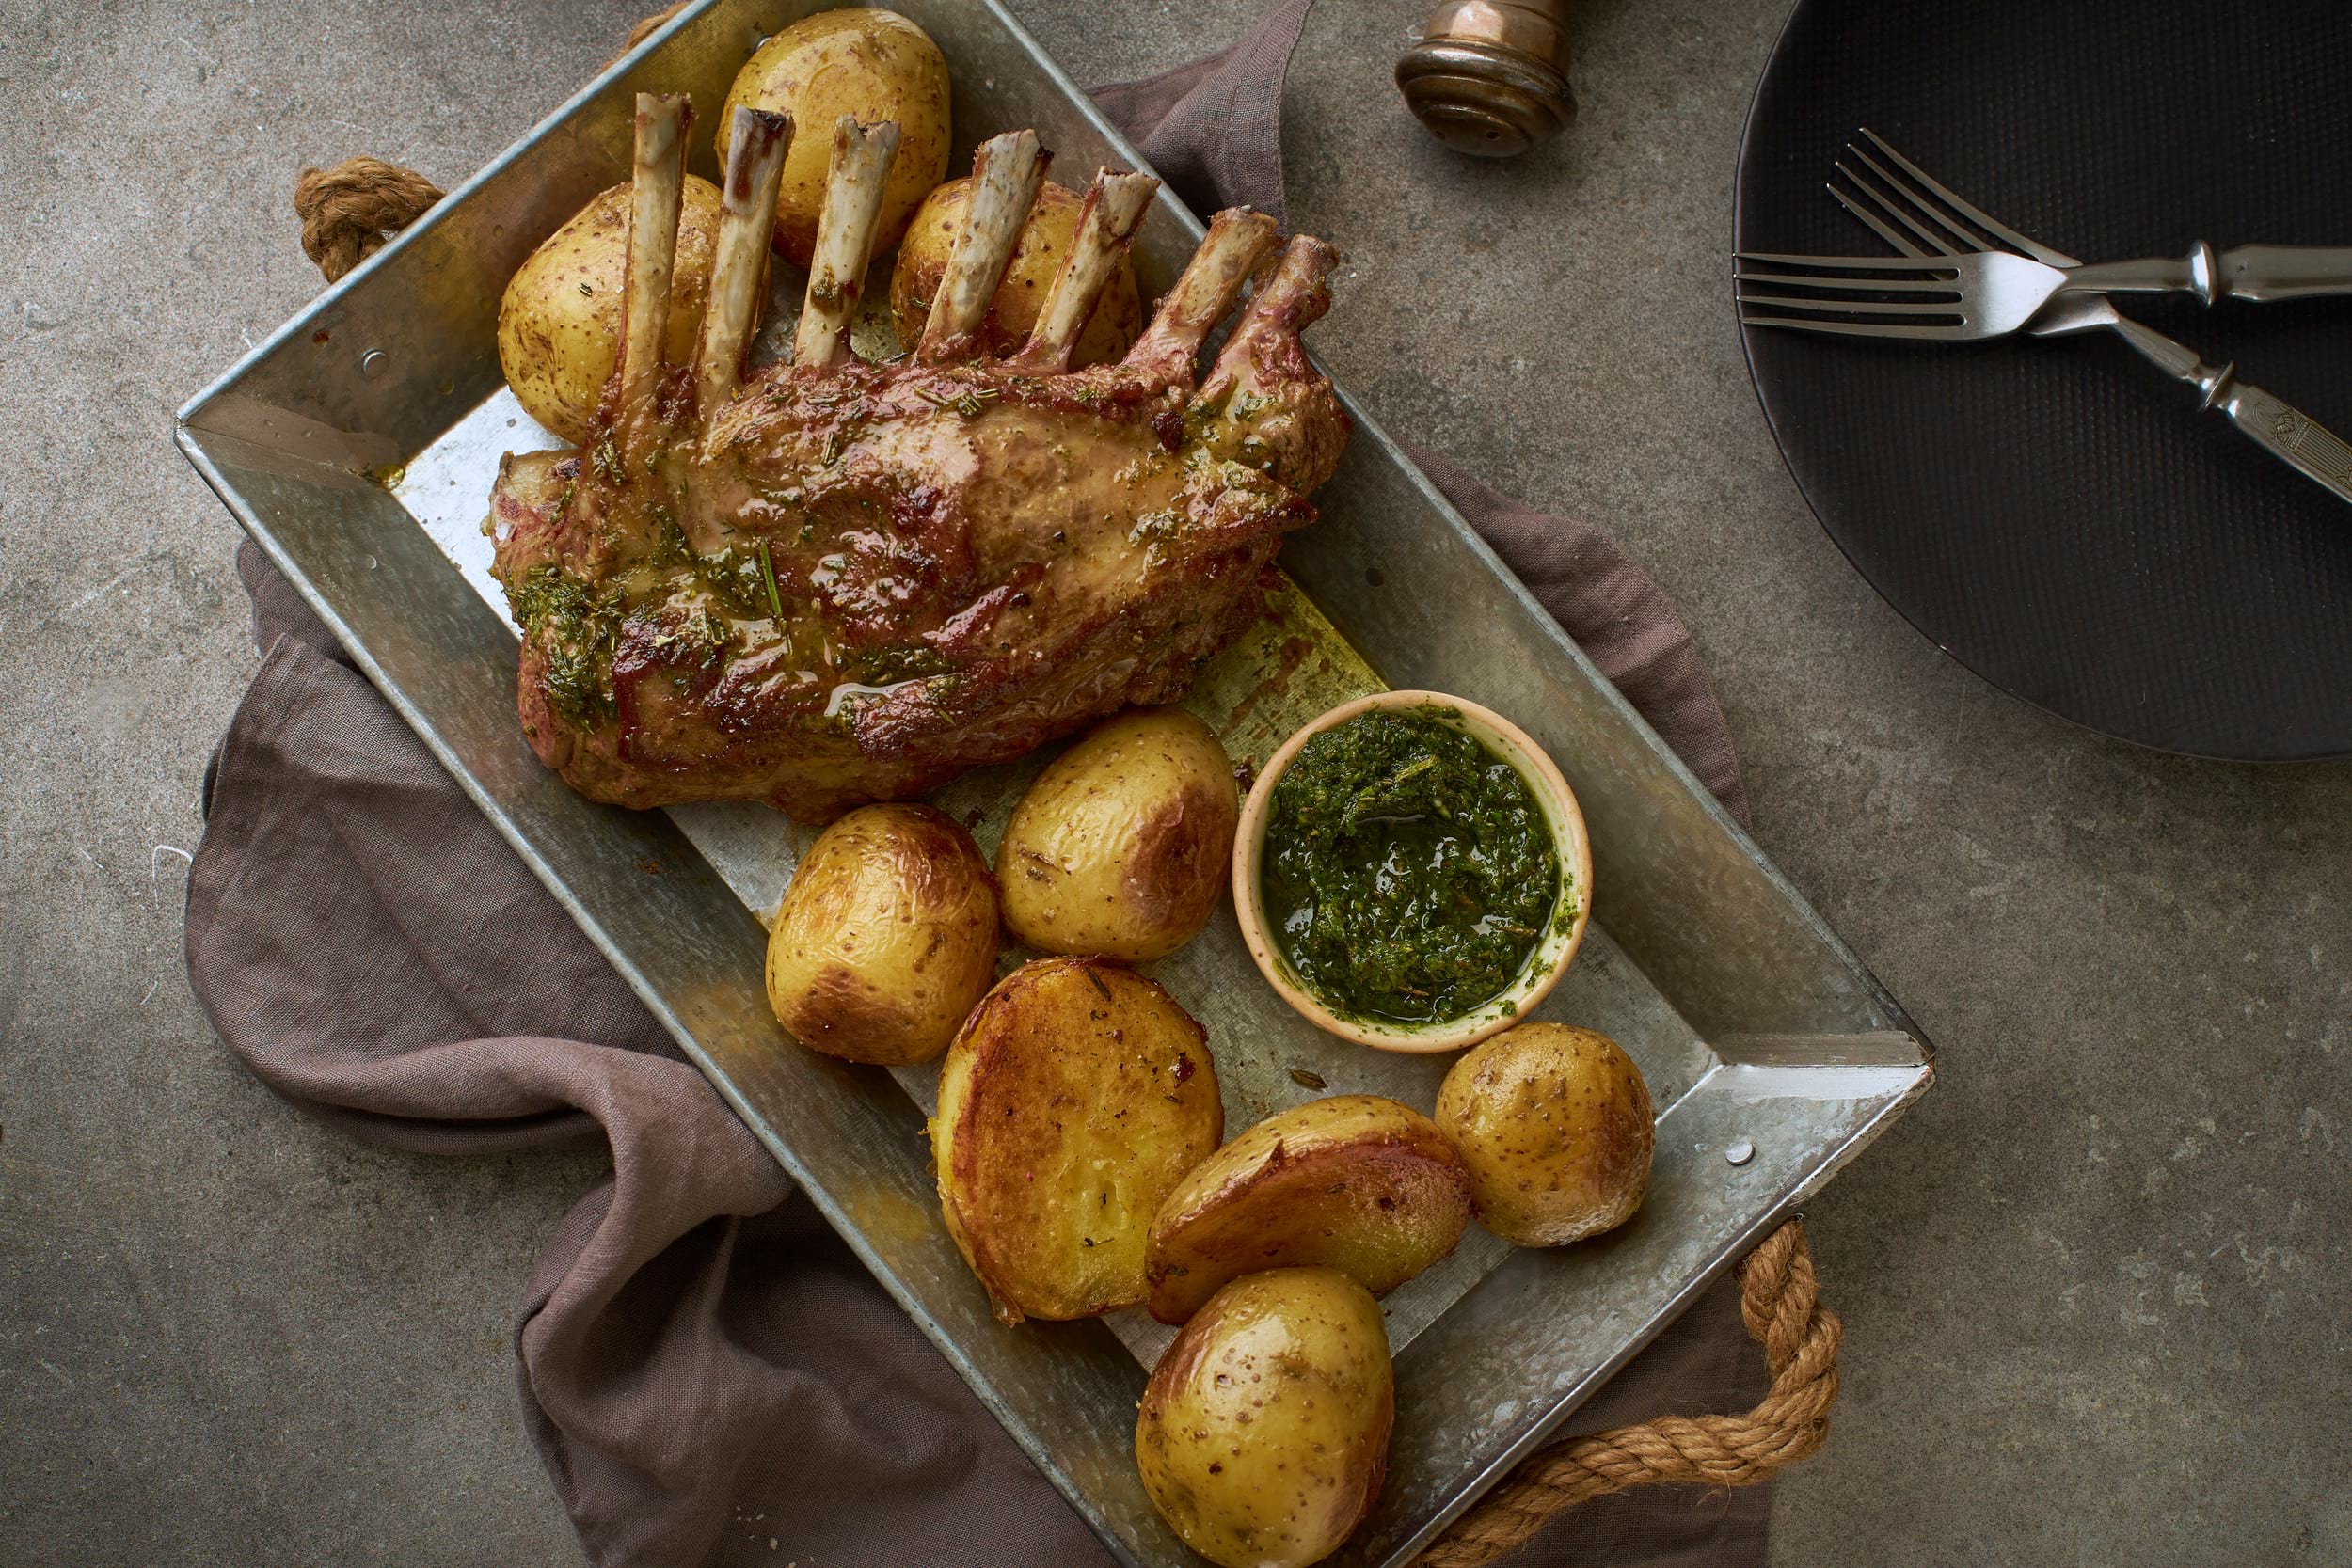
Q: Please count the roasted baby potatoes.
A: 9